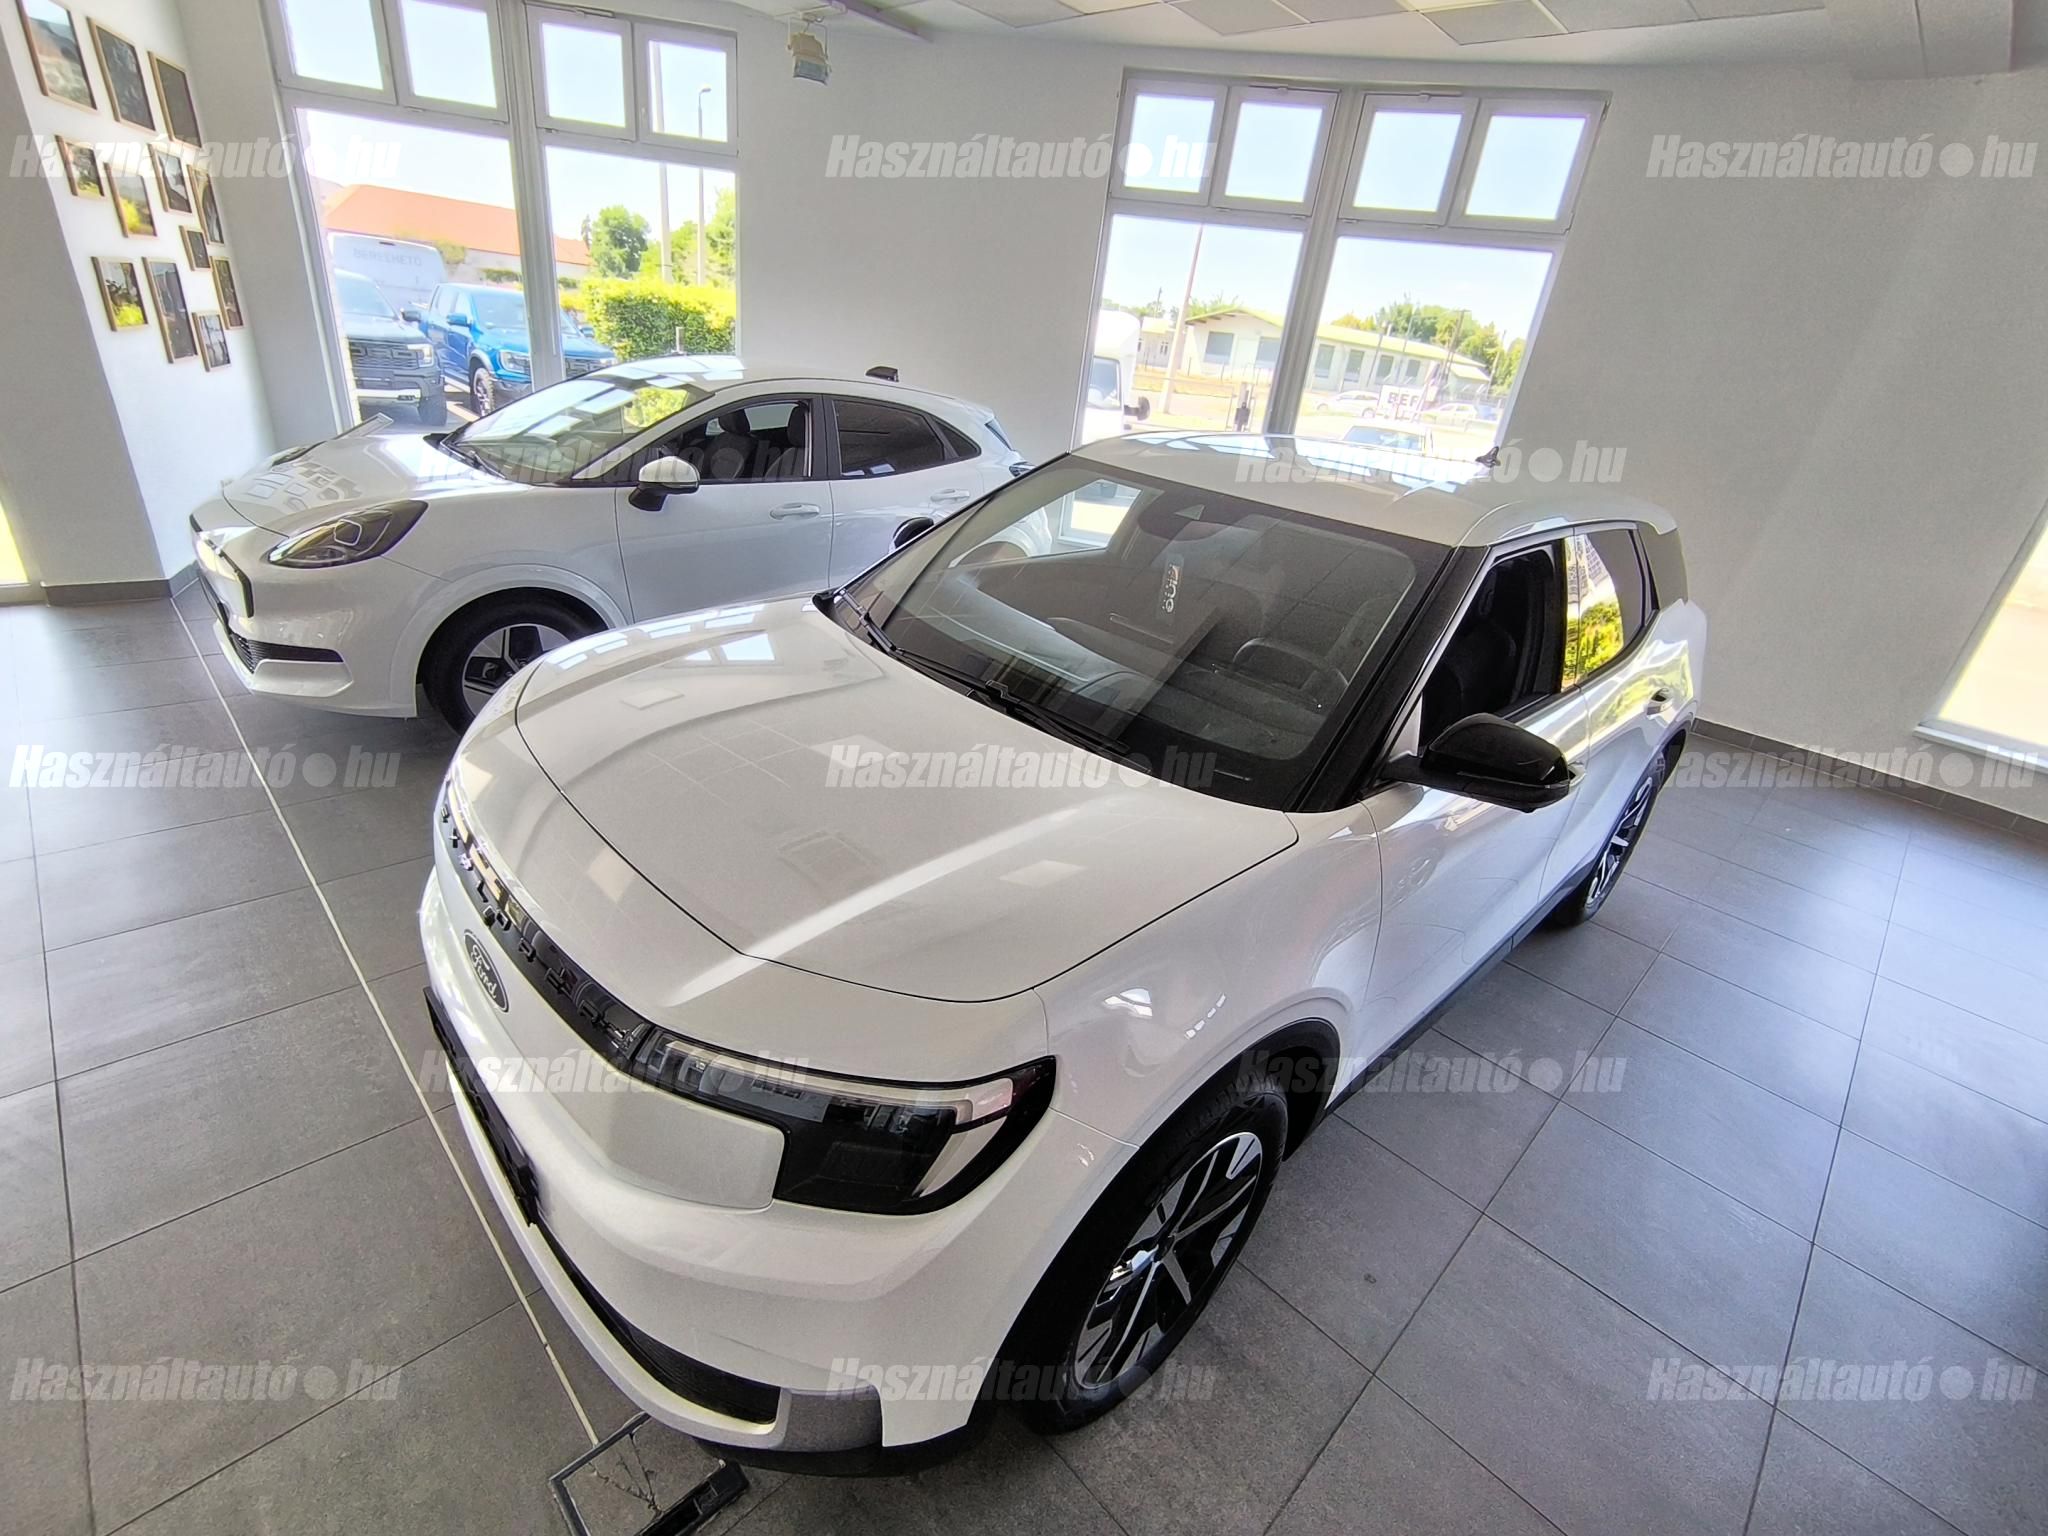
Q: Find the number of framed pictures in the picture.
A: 12